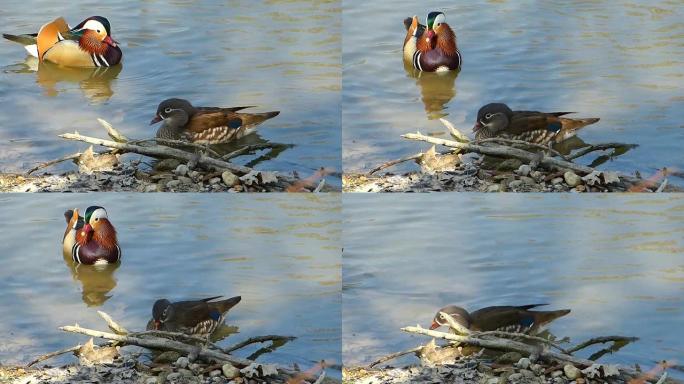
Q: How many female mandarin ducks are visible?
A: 4